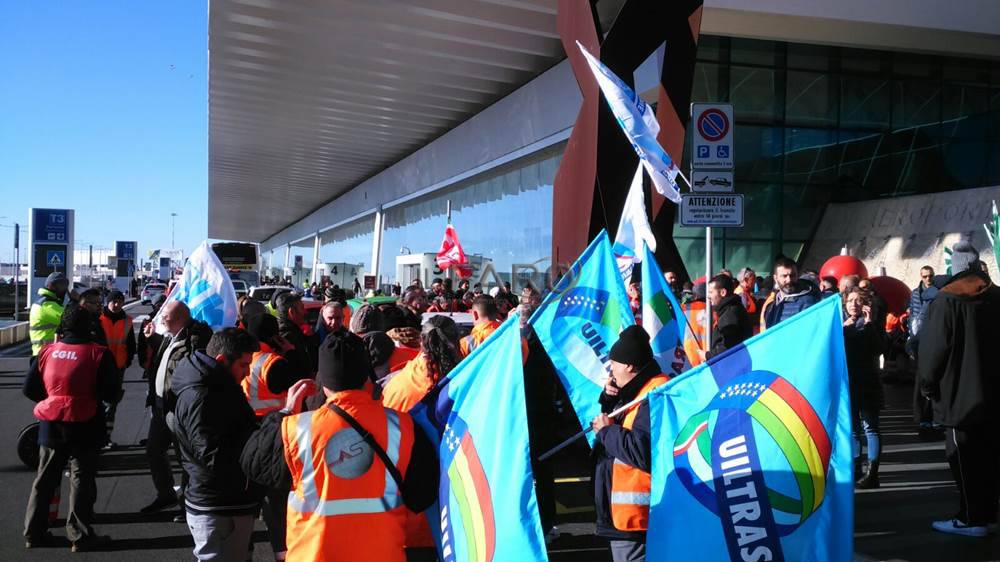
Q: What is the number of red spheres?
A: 2